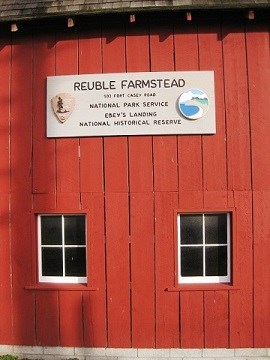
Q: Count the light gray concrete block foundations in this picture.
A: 1